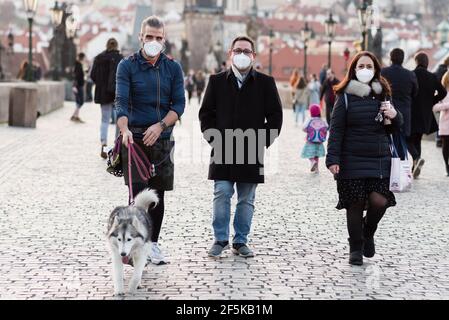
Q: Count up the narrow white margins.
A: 0